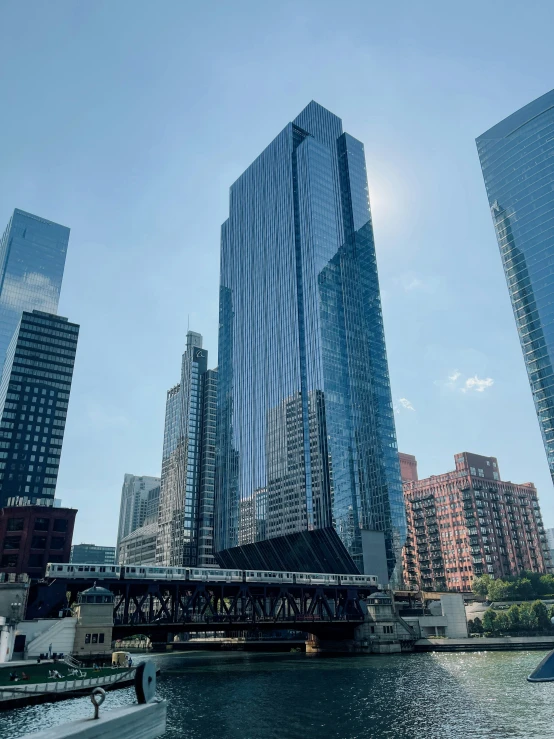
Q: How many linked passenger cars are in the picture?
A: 6